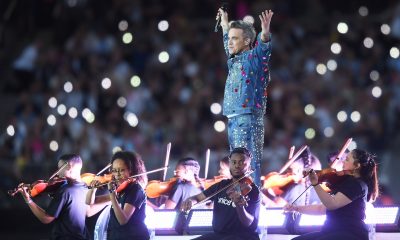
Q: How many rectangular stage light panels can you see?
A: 5